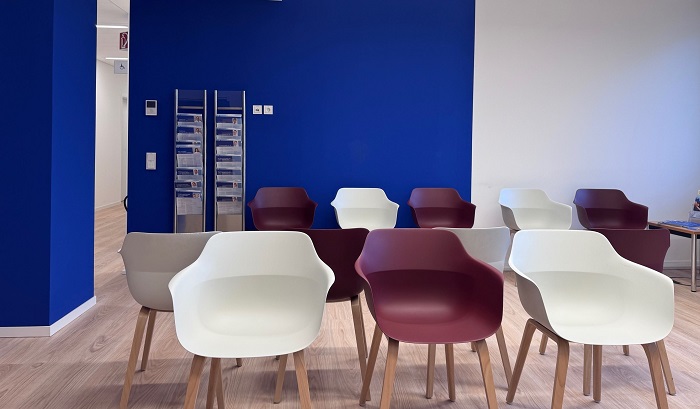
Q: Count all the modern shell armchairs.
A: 12